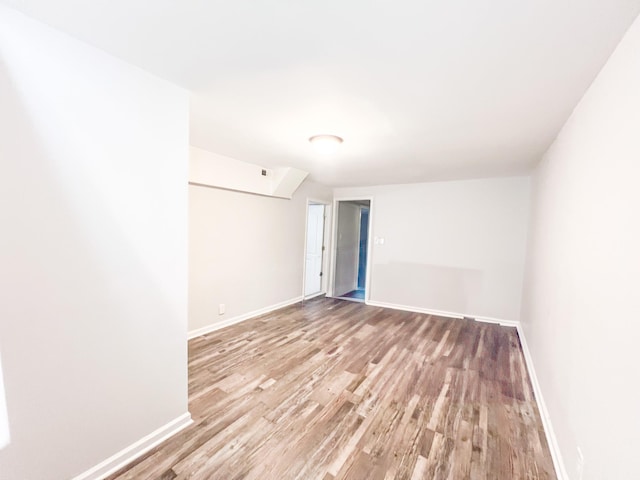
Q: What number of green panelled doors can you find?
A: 0